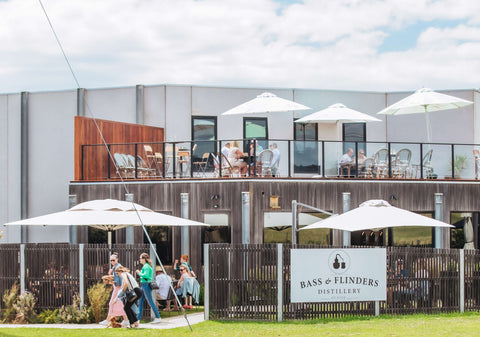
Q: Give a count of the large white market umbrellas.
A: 5